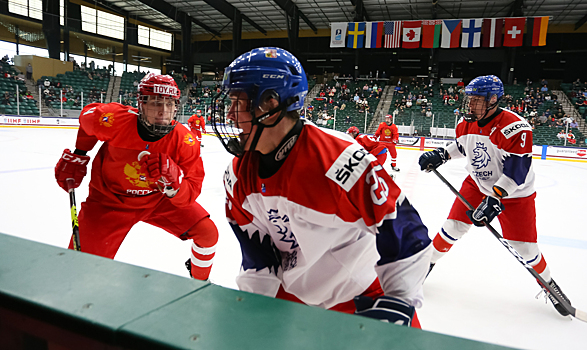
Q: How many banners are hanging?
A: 11